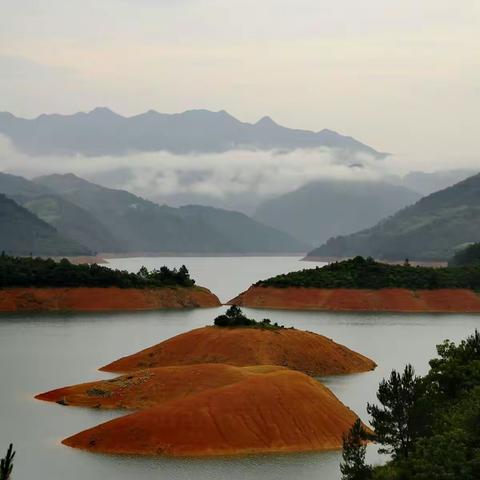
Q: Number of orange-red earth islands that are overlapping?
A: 3